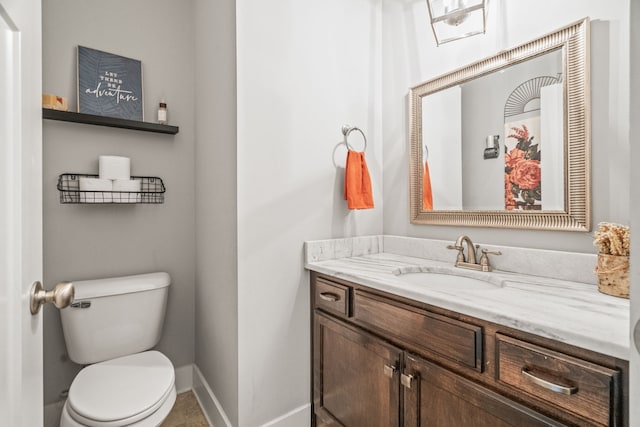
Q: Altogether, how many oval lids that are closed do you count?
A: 1